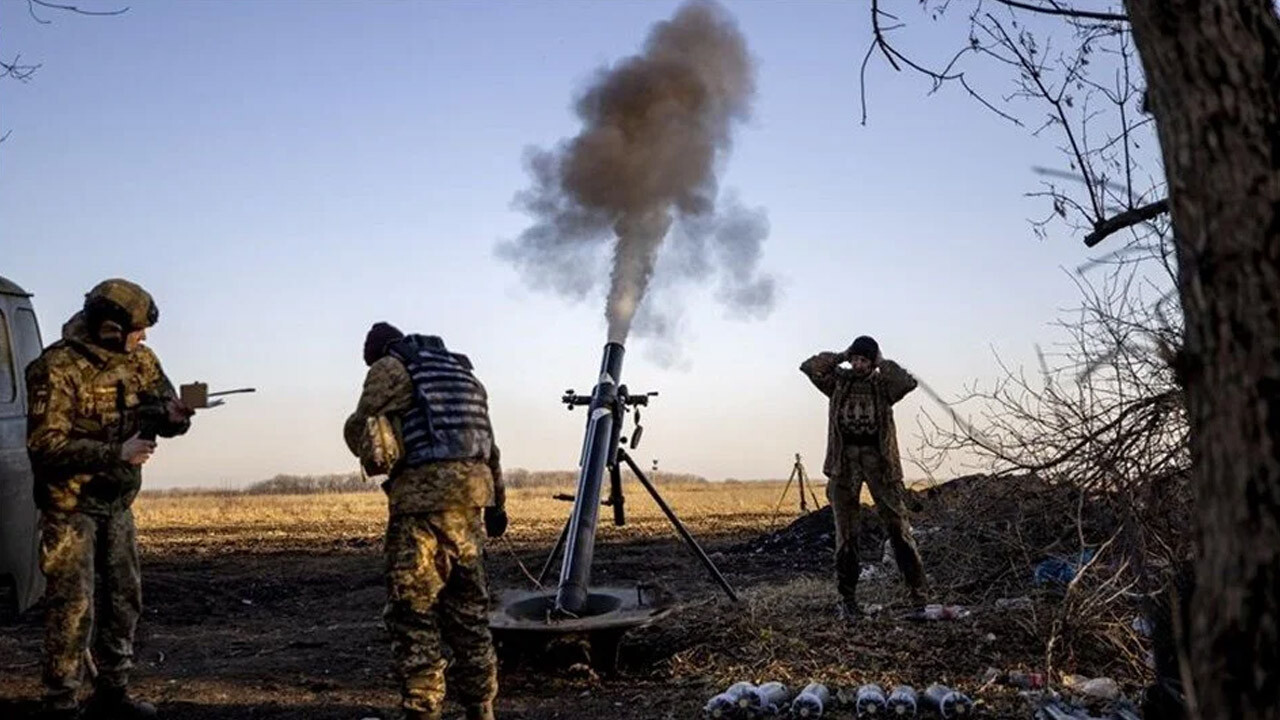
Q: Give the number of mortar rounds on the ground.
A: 7